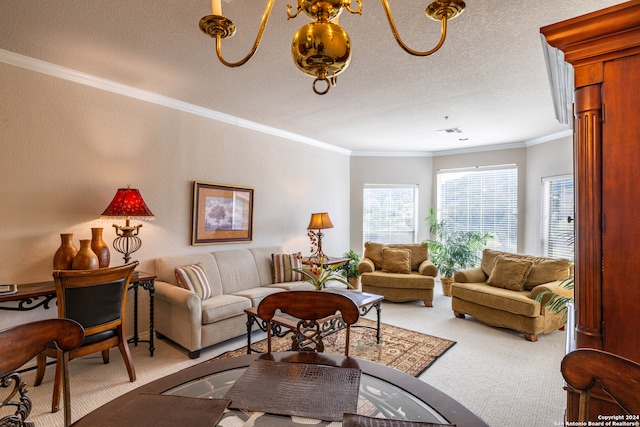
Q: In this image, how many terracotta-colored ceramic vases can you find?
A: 3